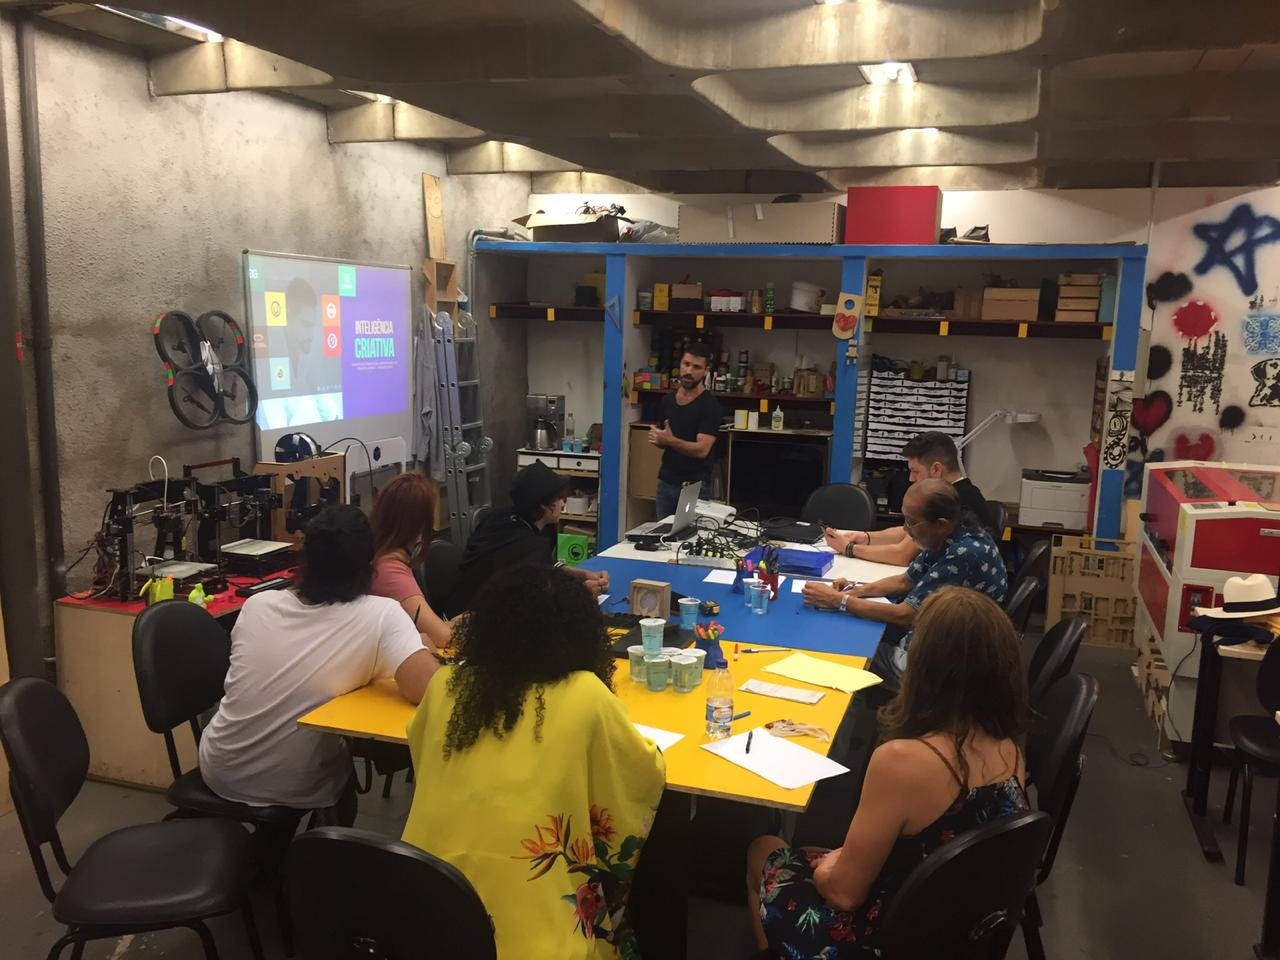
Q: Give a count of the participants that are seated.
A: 7